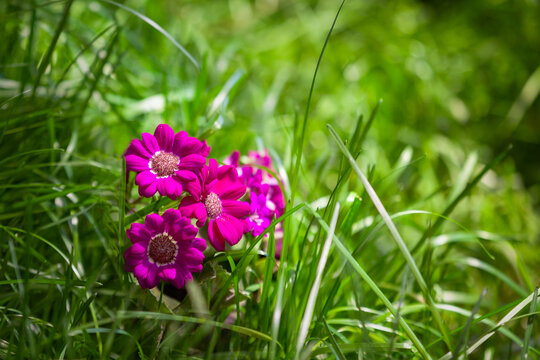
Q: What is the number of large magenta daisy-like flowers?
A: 3